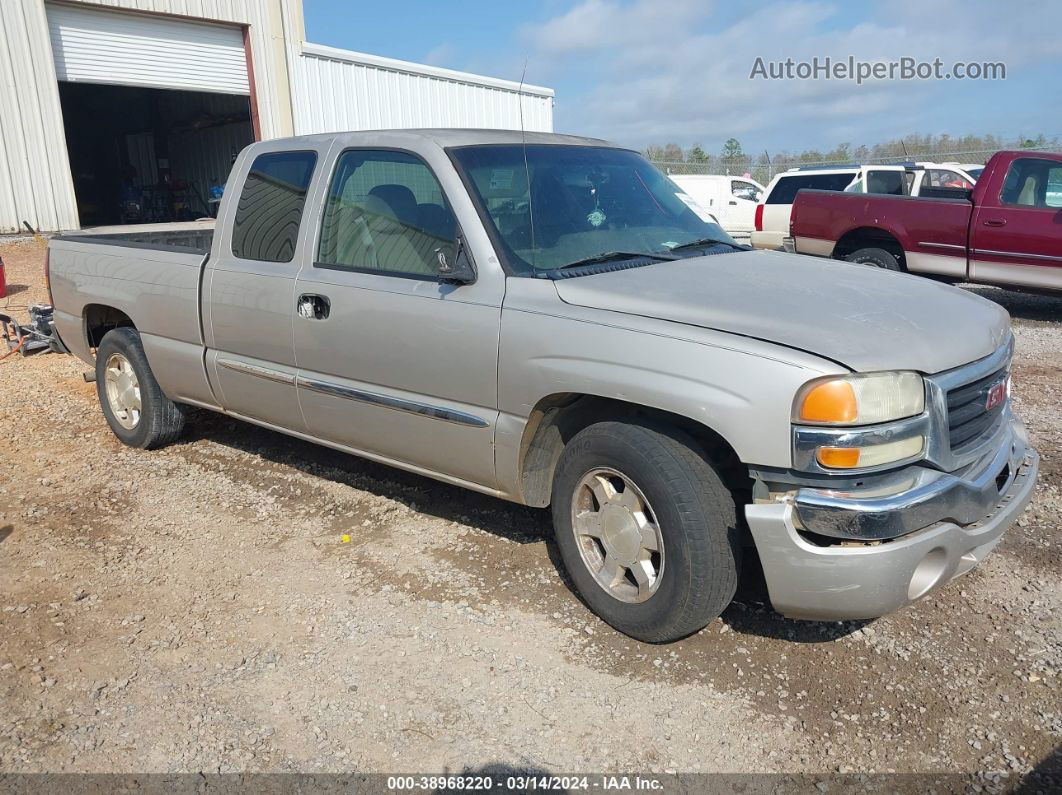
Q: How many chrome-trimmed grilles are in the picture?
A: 1